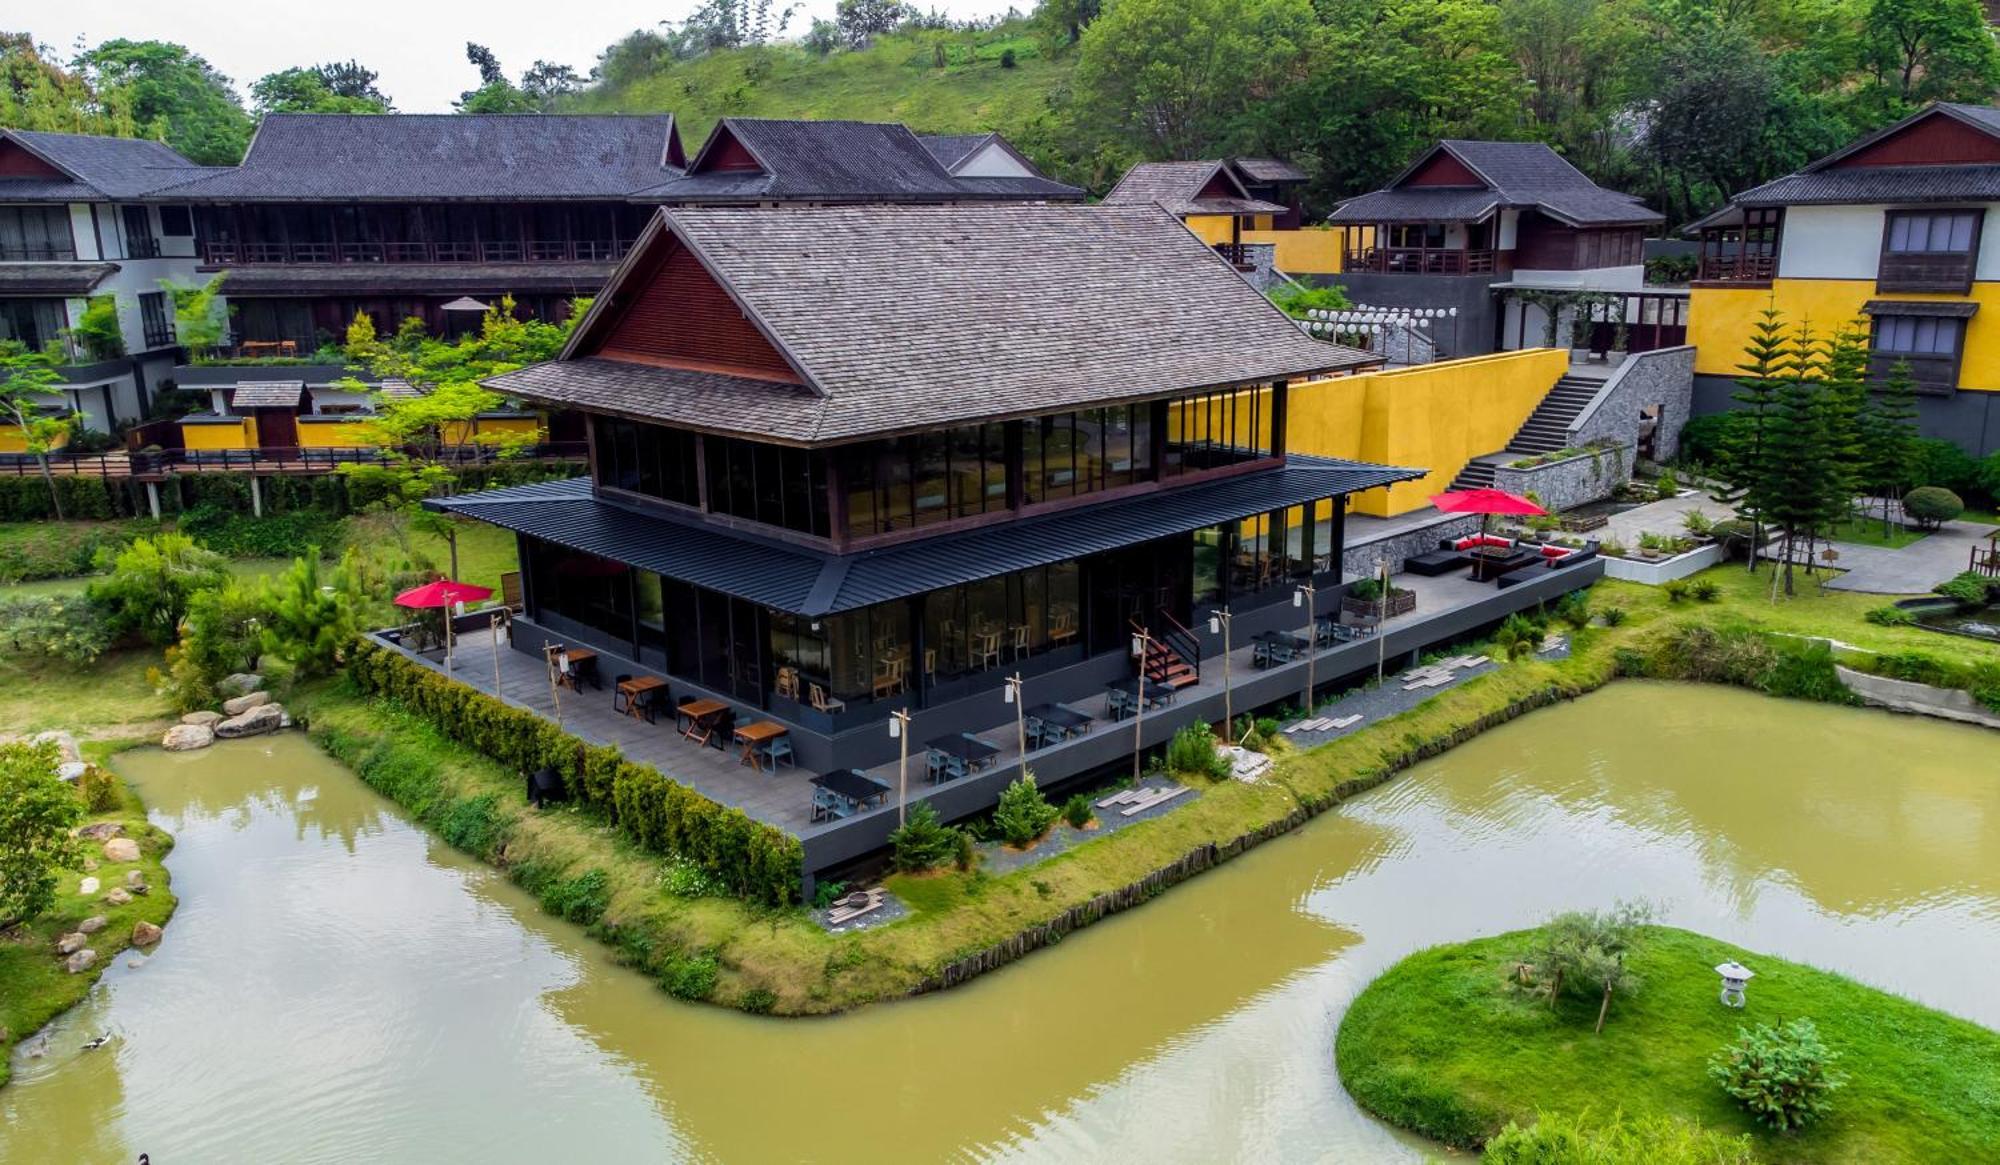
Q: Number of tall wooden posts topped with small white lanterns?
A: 9